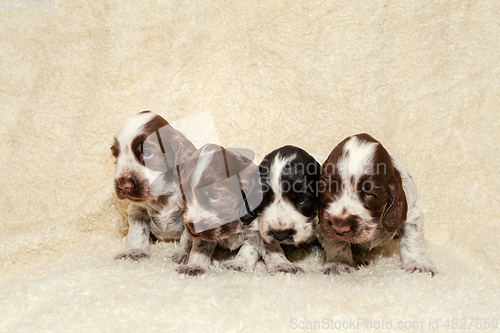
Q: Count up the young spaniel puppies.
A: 4